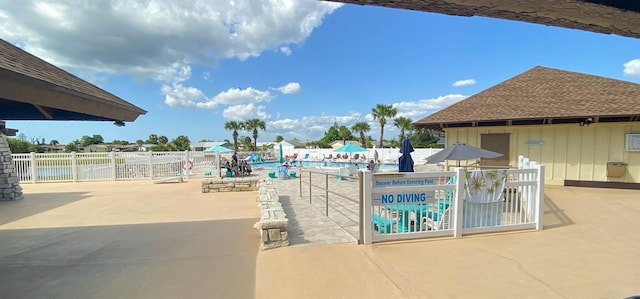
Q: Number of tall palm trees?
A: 5